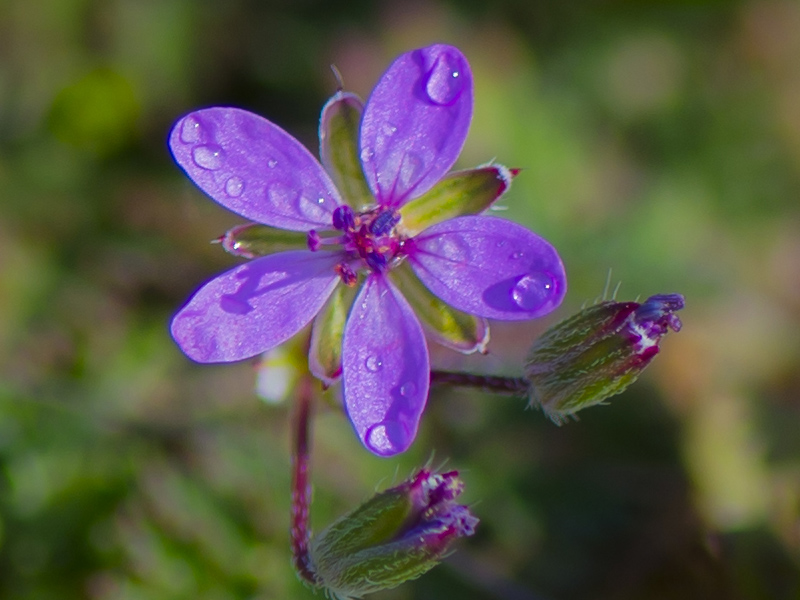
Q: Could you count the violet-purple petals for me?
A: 5